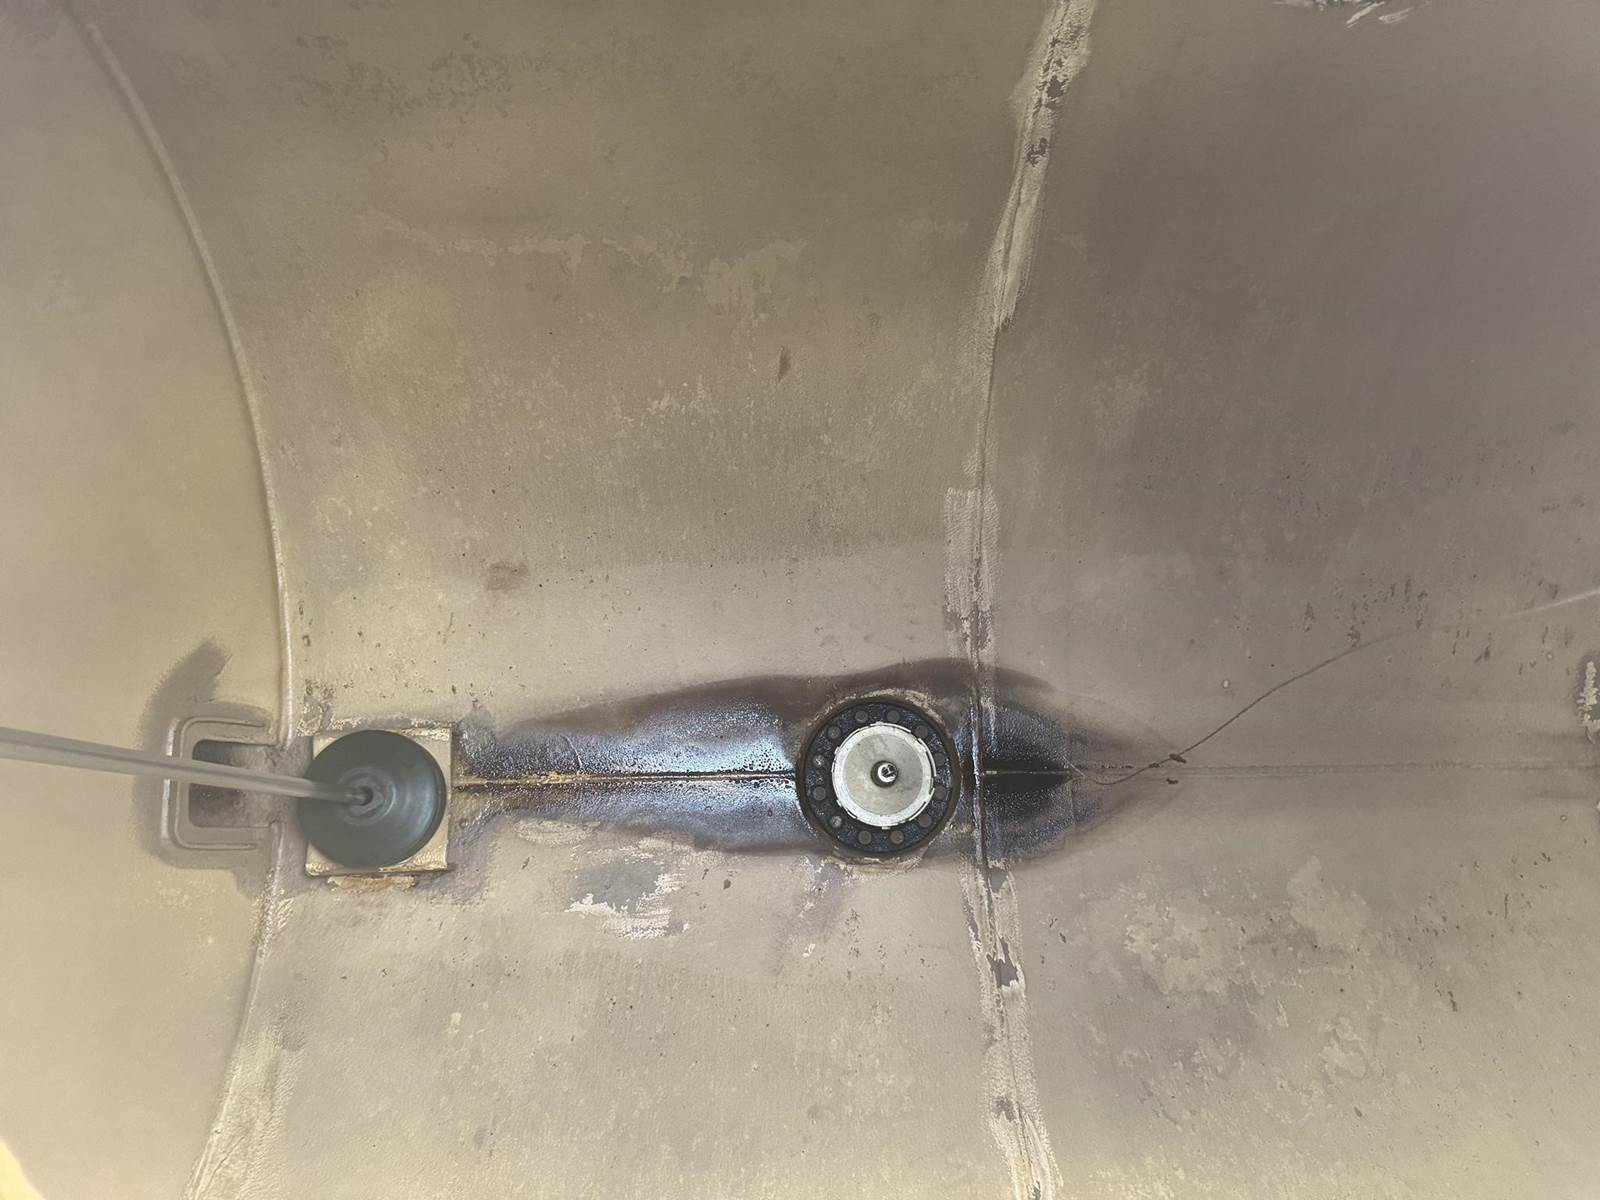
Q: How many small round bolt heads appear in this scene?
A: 12